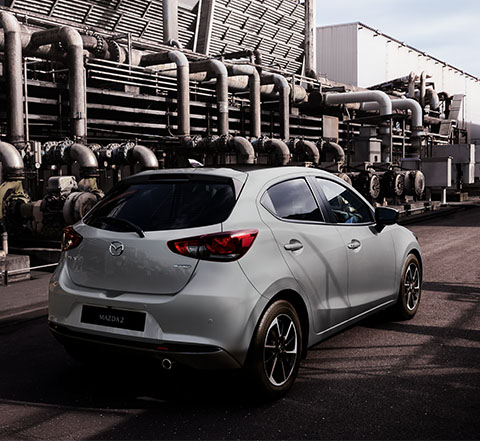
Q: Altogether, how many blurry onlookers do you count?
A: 0